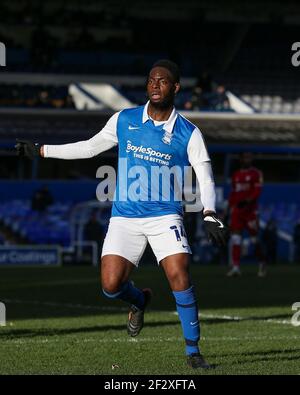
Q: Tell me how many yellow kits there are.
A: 0